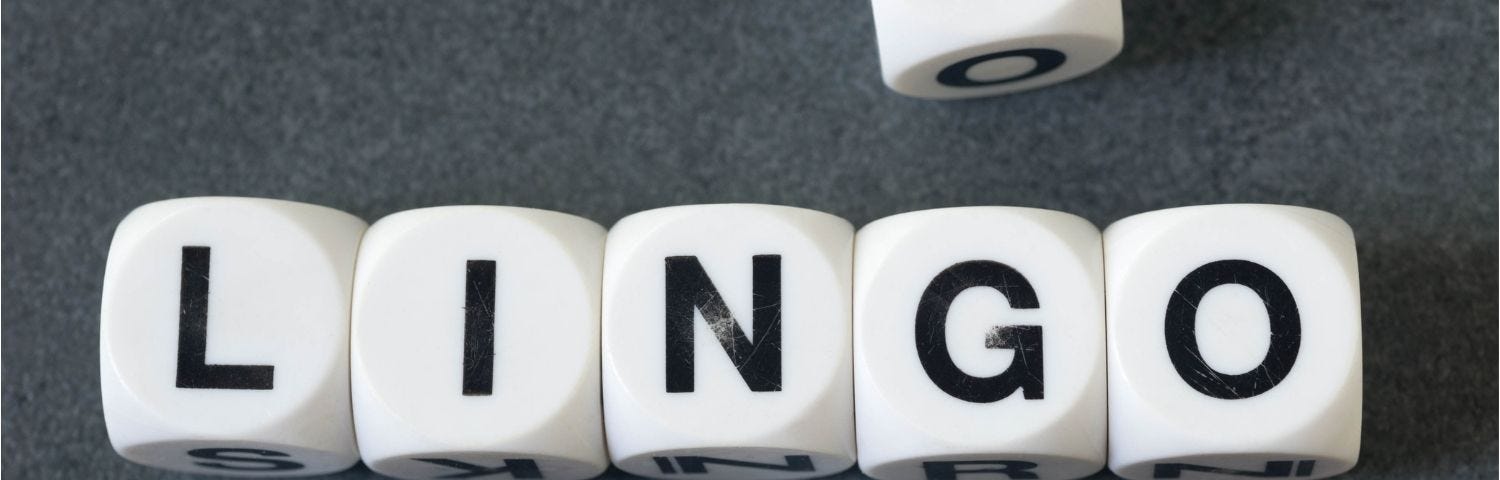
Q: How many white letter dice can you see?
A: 6